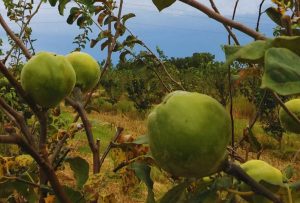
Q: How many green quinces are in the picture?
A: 5